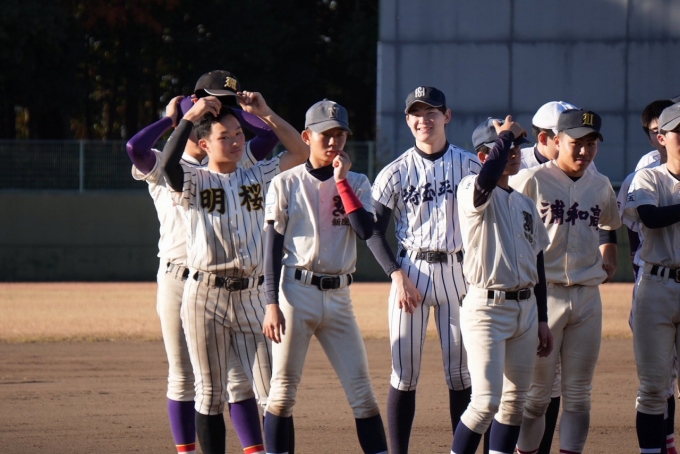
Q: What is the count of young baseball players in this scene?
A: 9